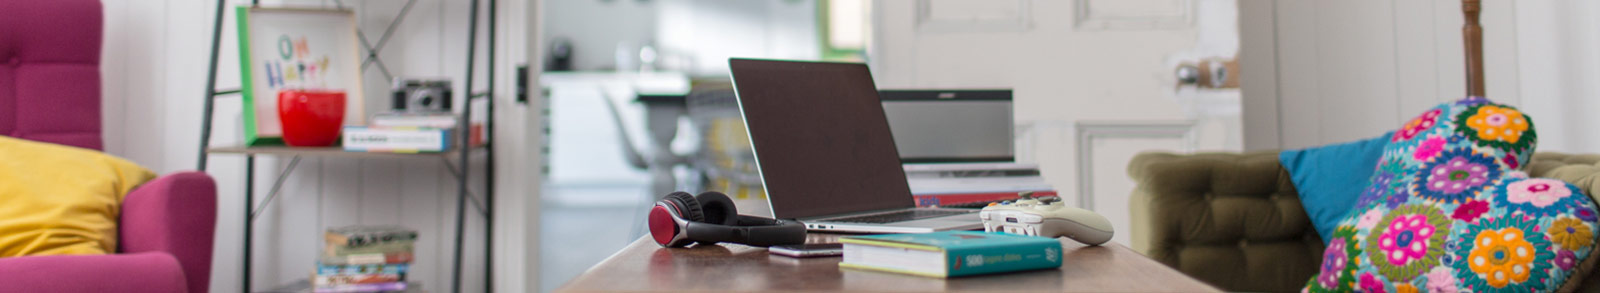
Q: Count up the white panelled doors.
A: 1